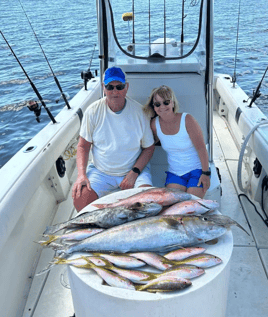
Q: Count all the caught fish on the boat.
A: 14